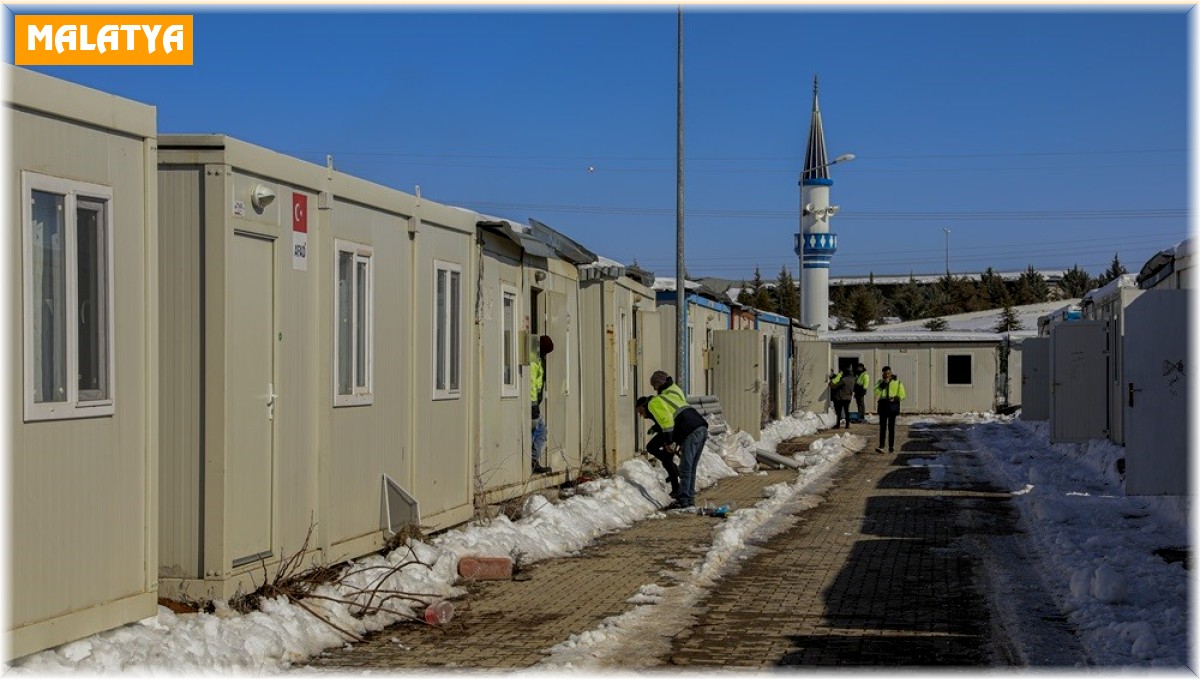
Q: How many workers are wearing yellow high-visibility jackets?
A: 5